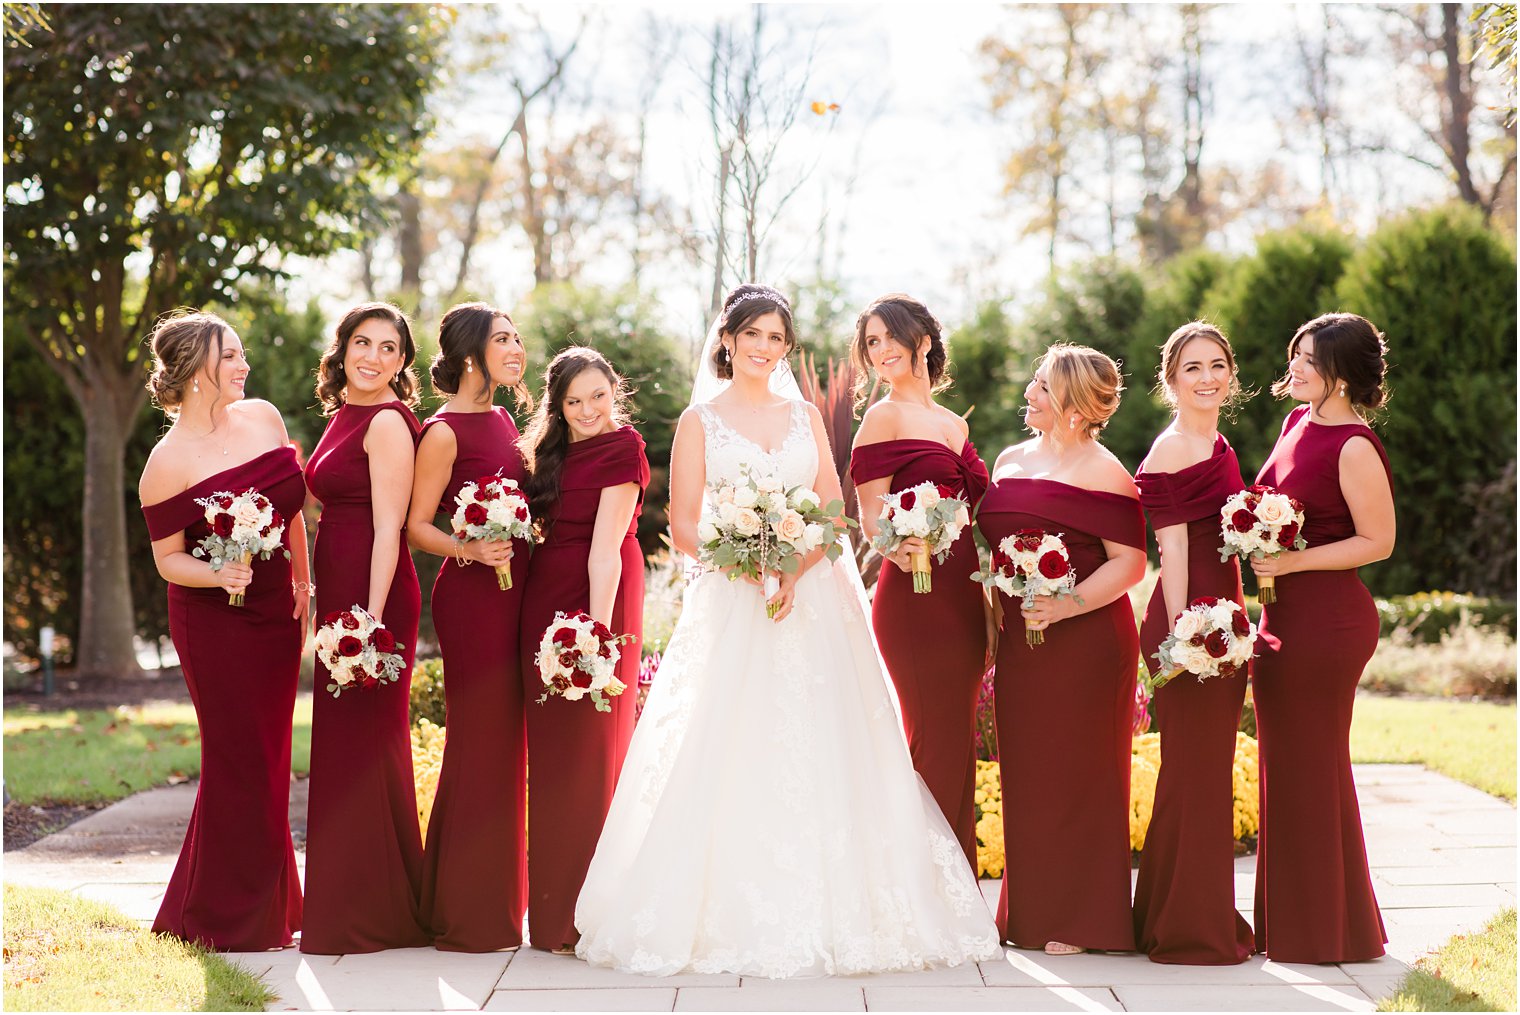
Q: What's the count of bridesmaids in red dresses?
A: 8